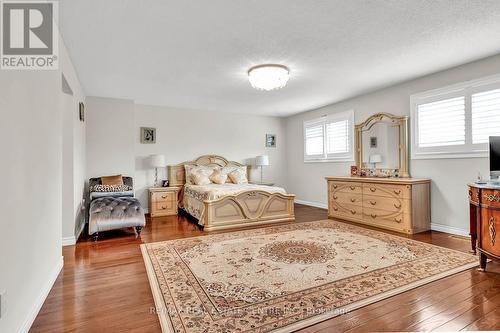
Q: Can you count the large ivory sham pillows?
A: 2